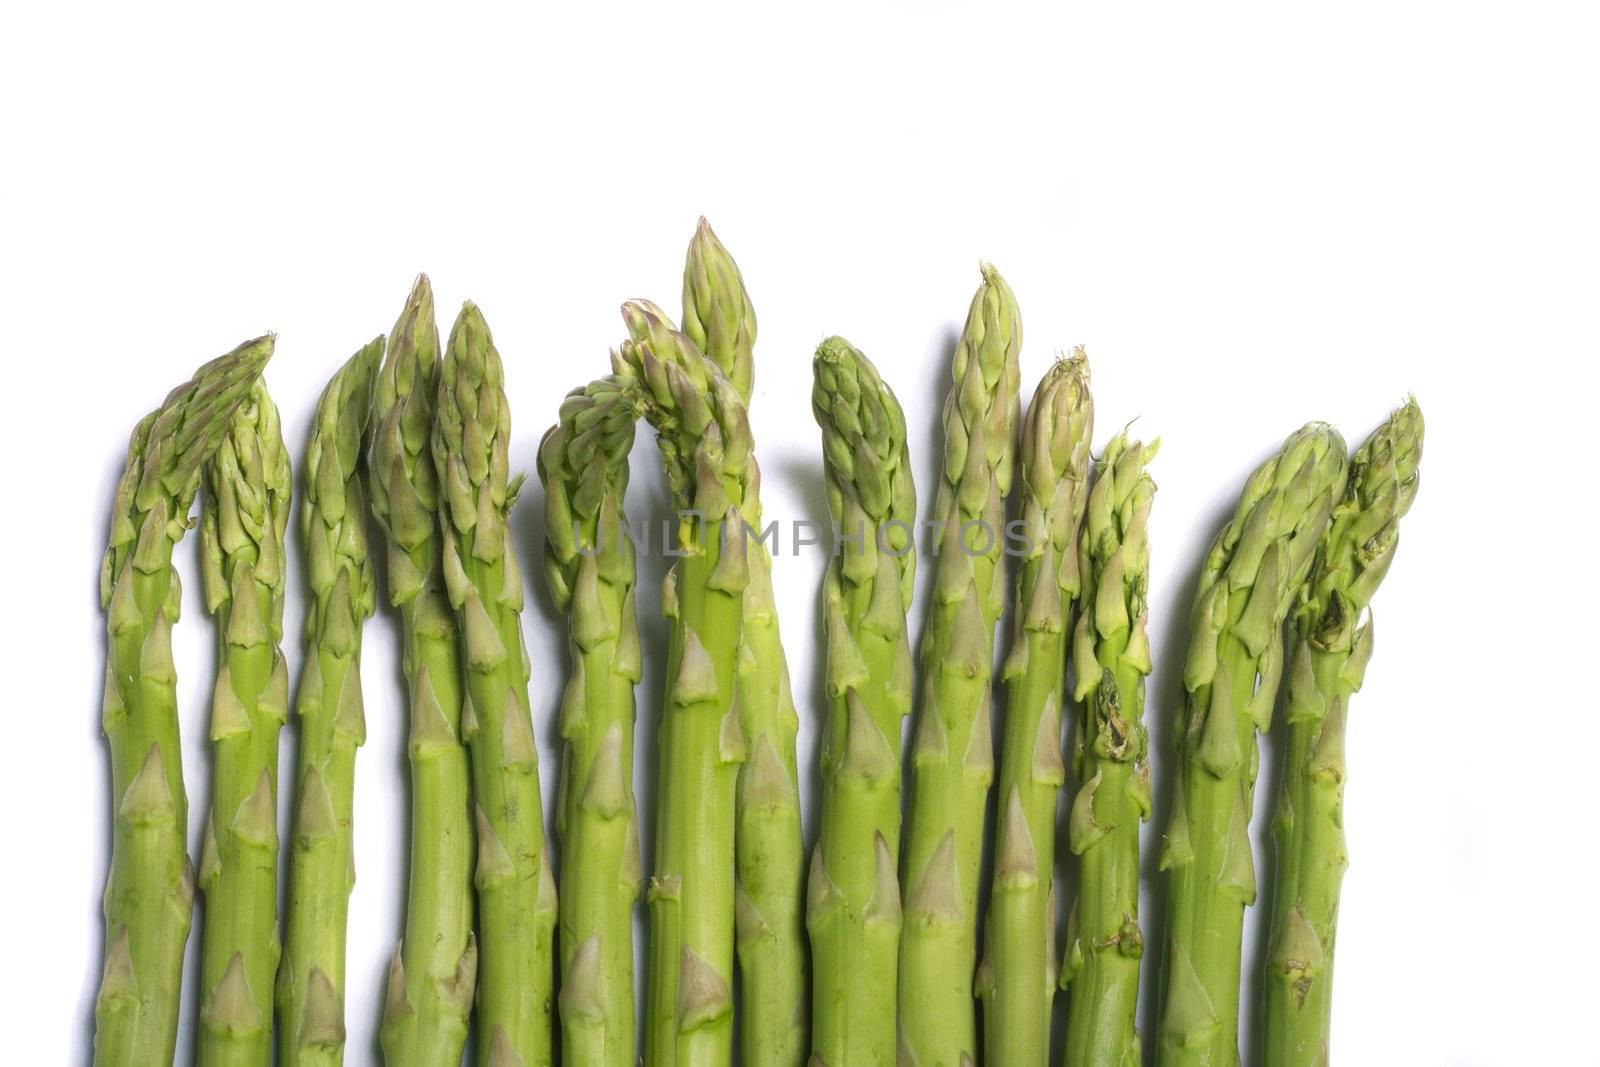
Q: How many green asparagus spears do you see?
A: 14